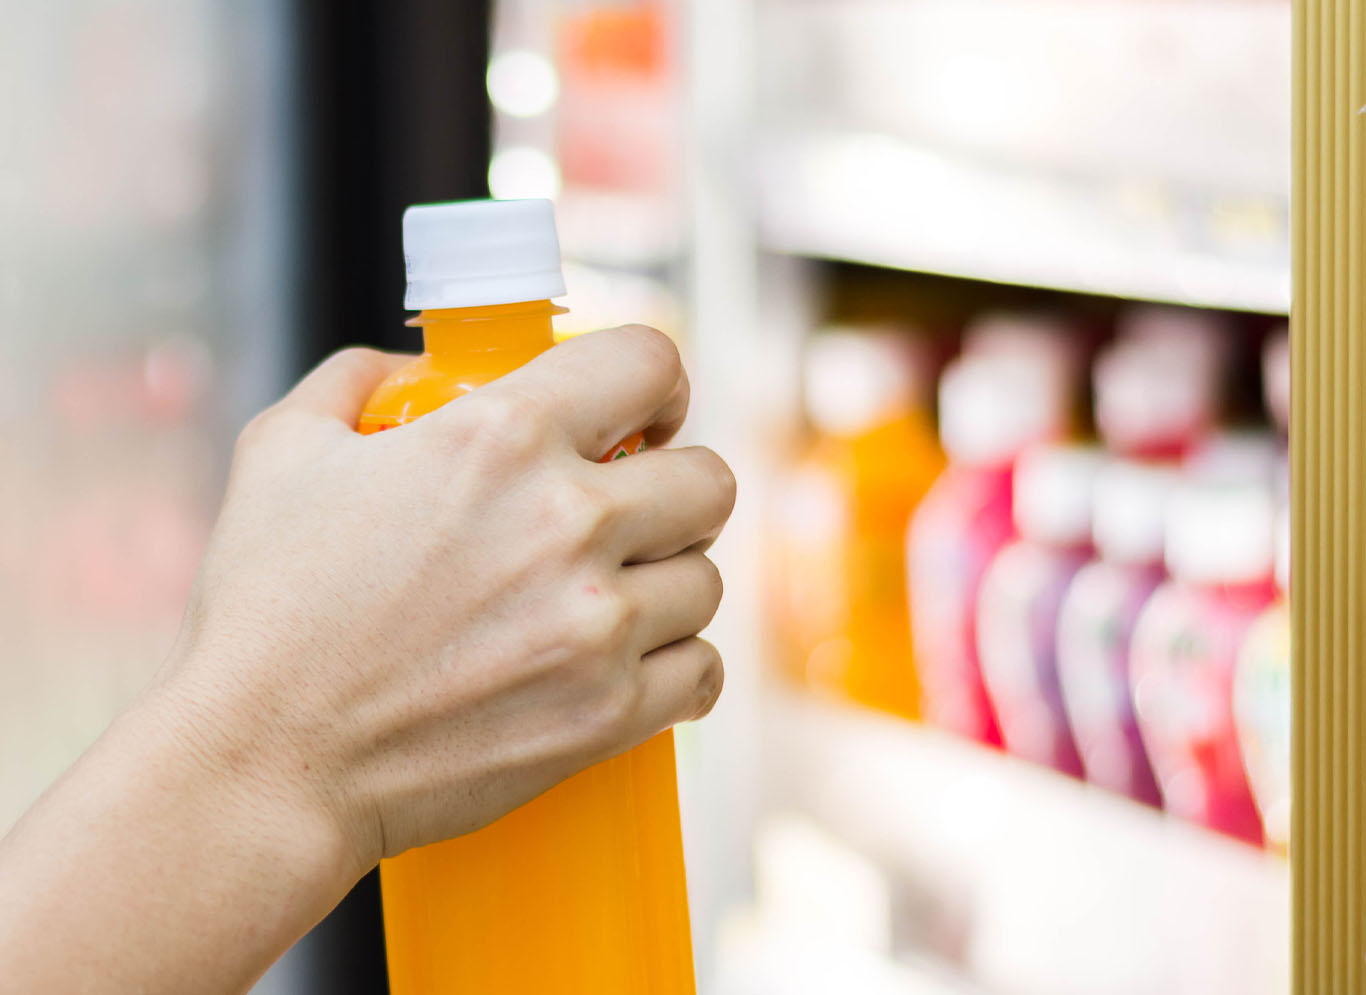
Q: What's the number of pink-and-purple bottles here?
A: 4